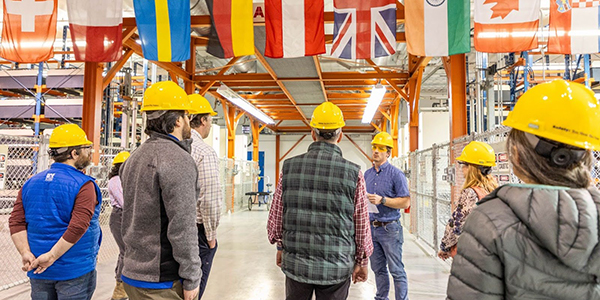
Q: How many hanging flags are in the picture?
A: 9